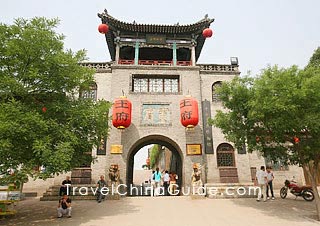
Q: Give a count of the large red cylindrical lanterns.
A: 2